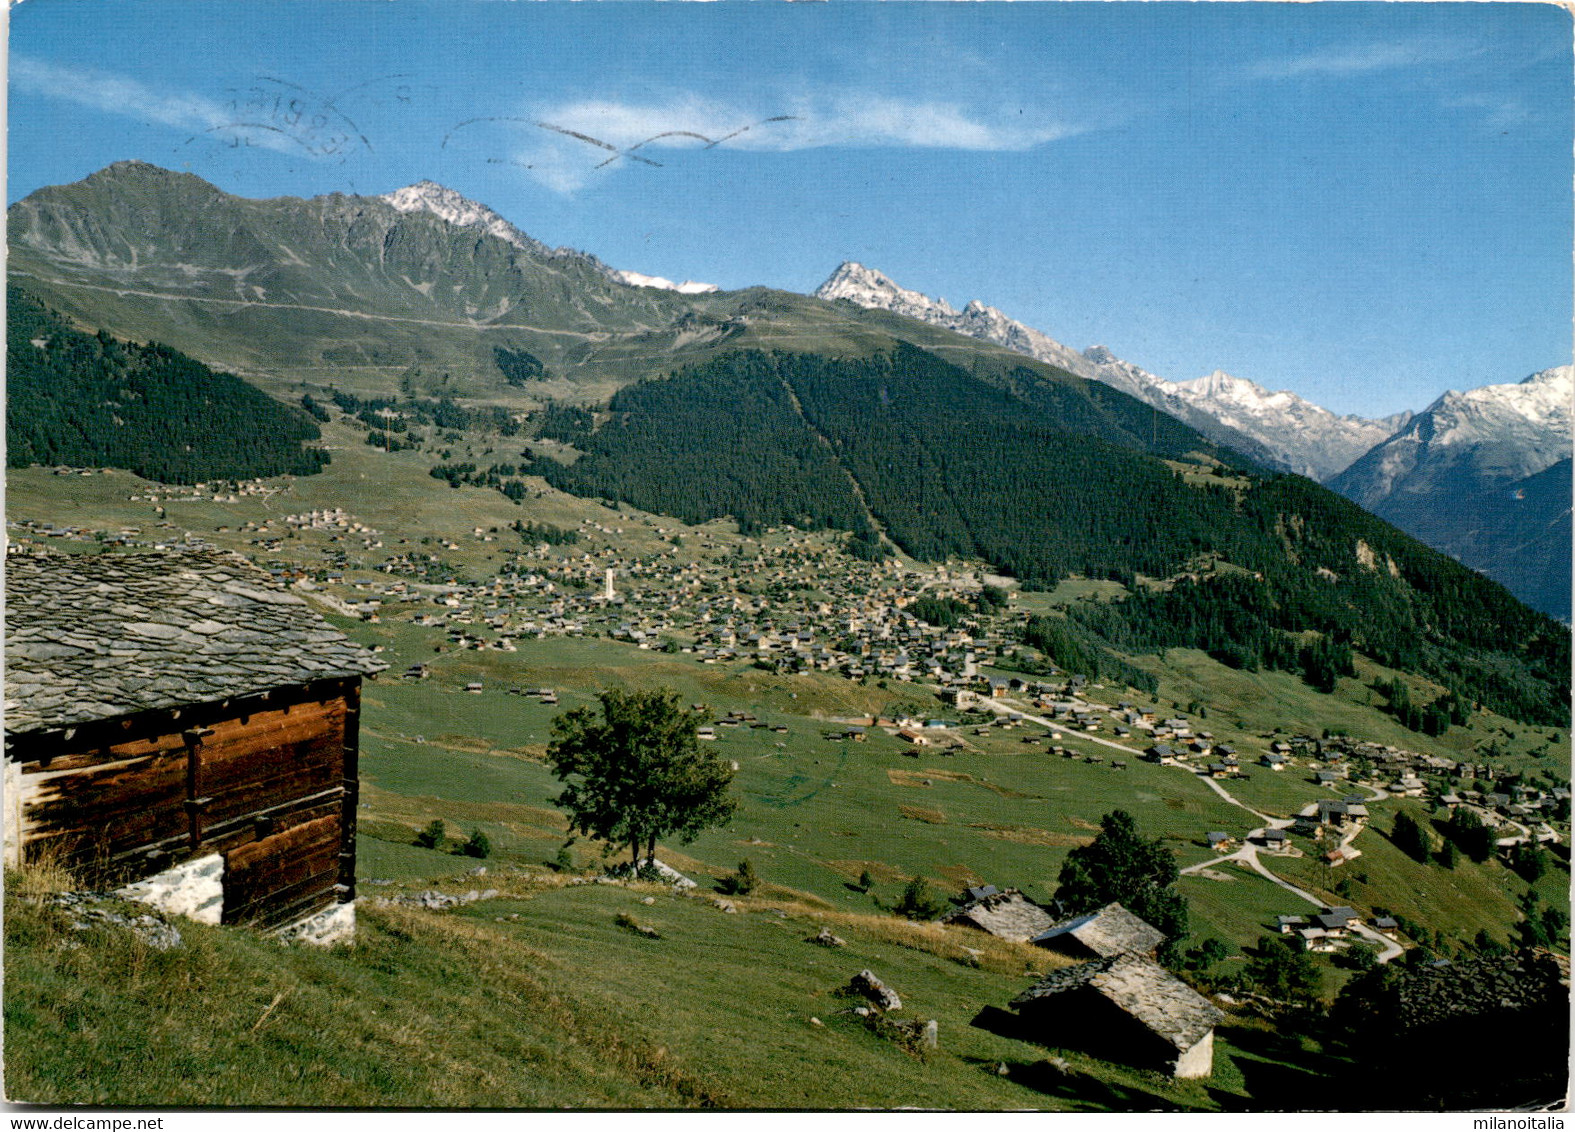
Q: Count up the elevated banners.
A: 0